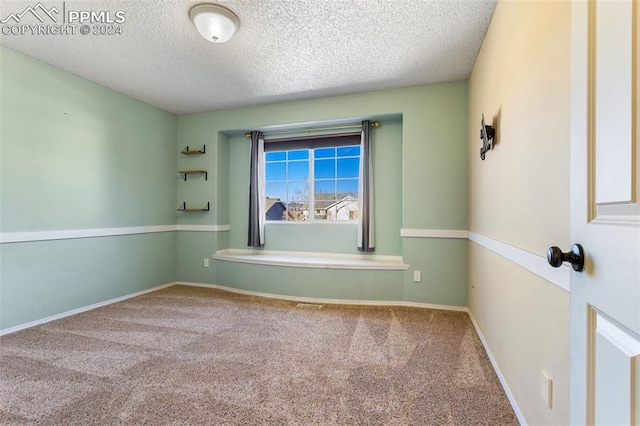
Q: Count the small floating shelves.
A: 3